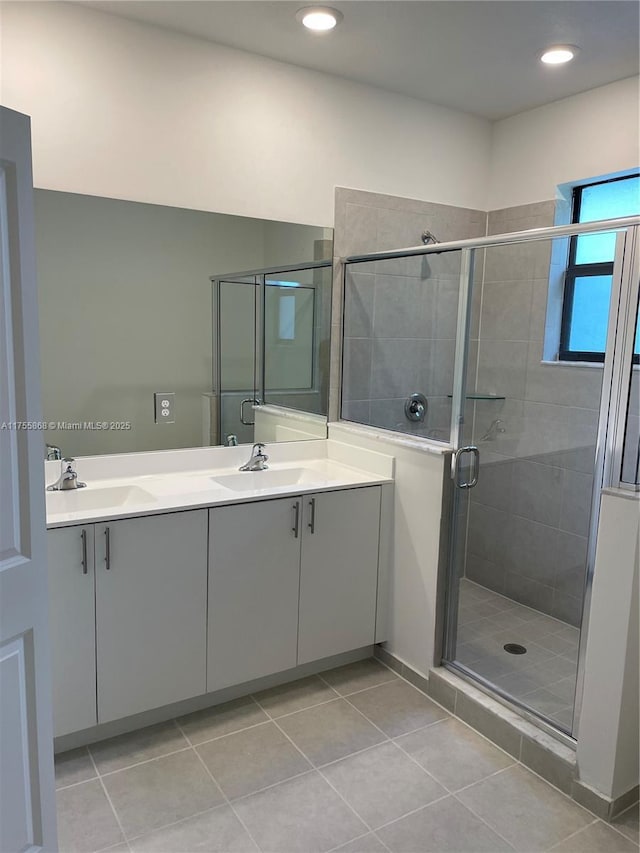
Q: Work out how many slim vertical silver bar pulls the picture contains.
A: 4